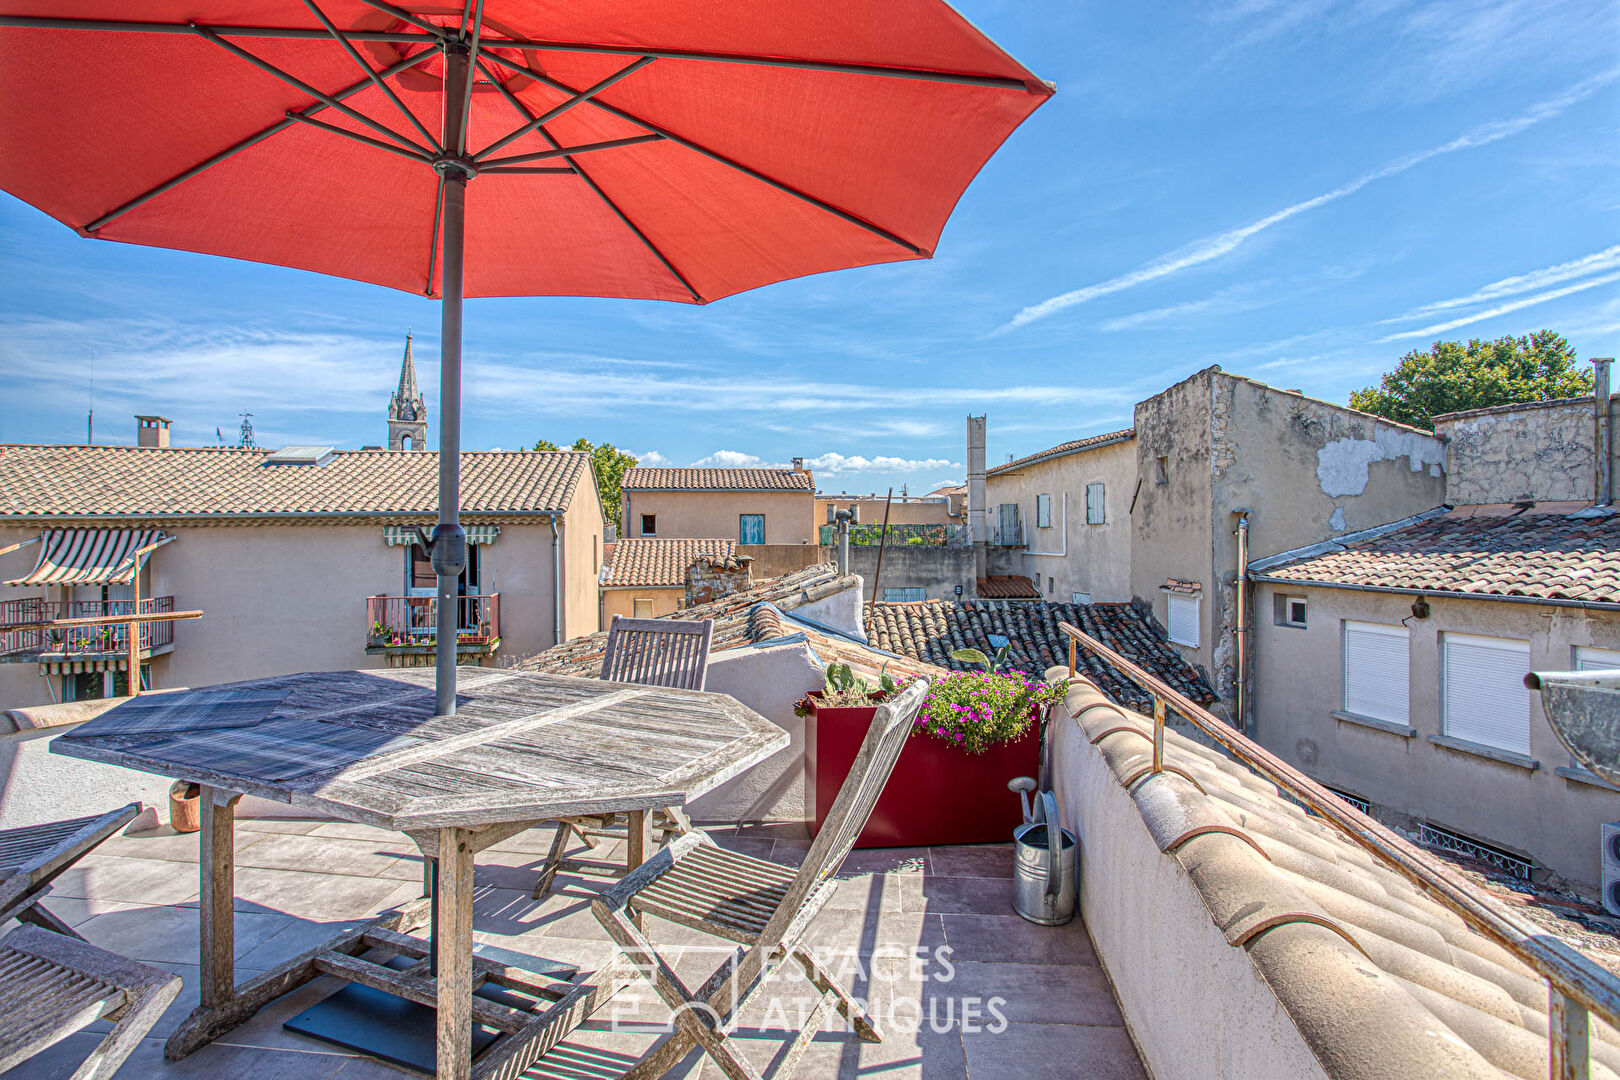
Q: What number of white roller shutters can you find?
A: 4